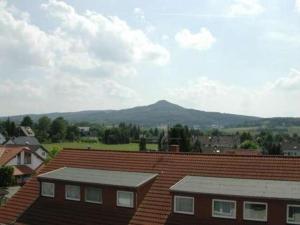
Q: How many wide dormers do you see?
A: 2